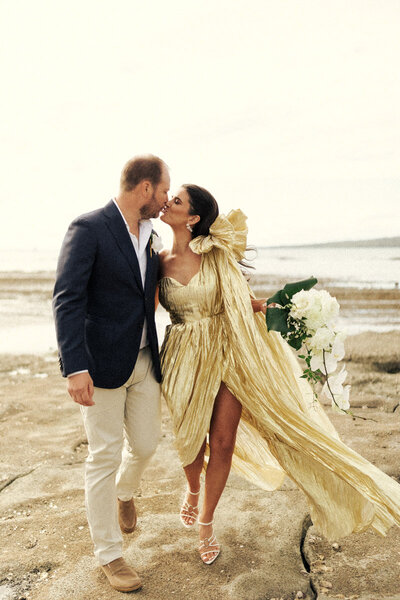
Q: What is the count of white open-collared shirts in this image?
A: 1